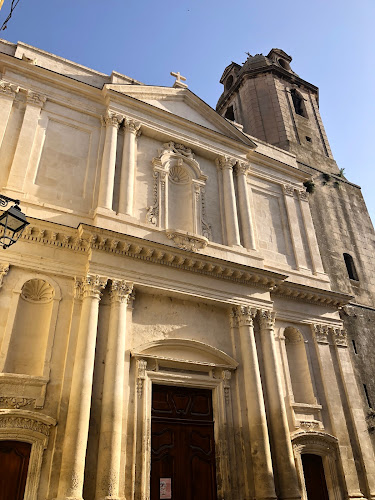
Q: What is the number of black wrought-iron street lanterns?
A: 1